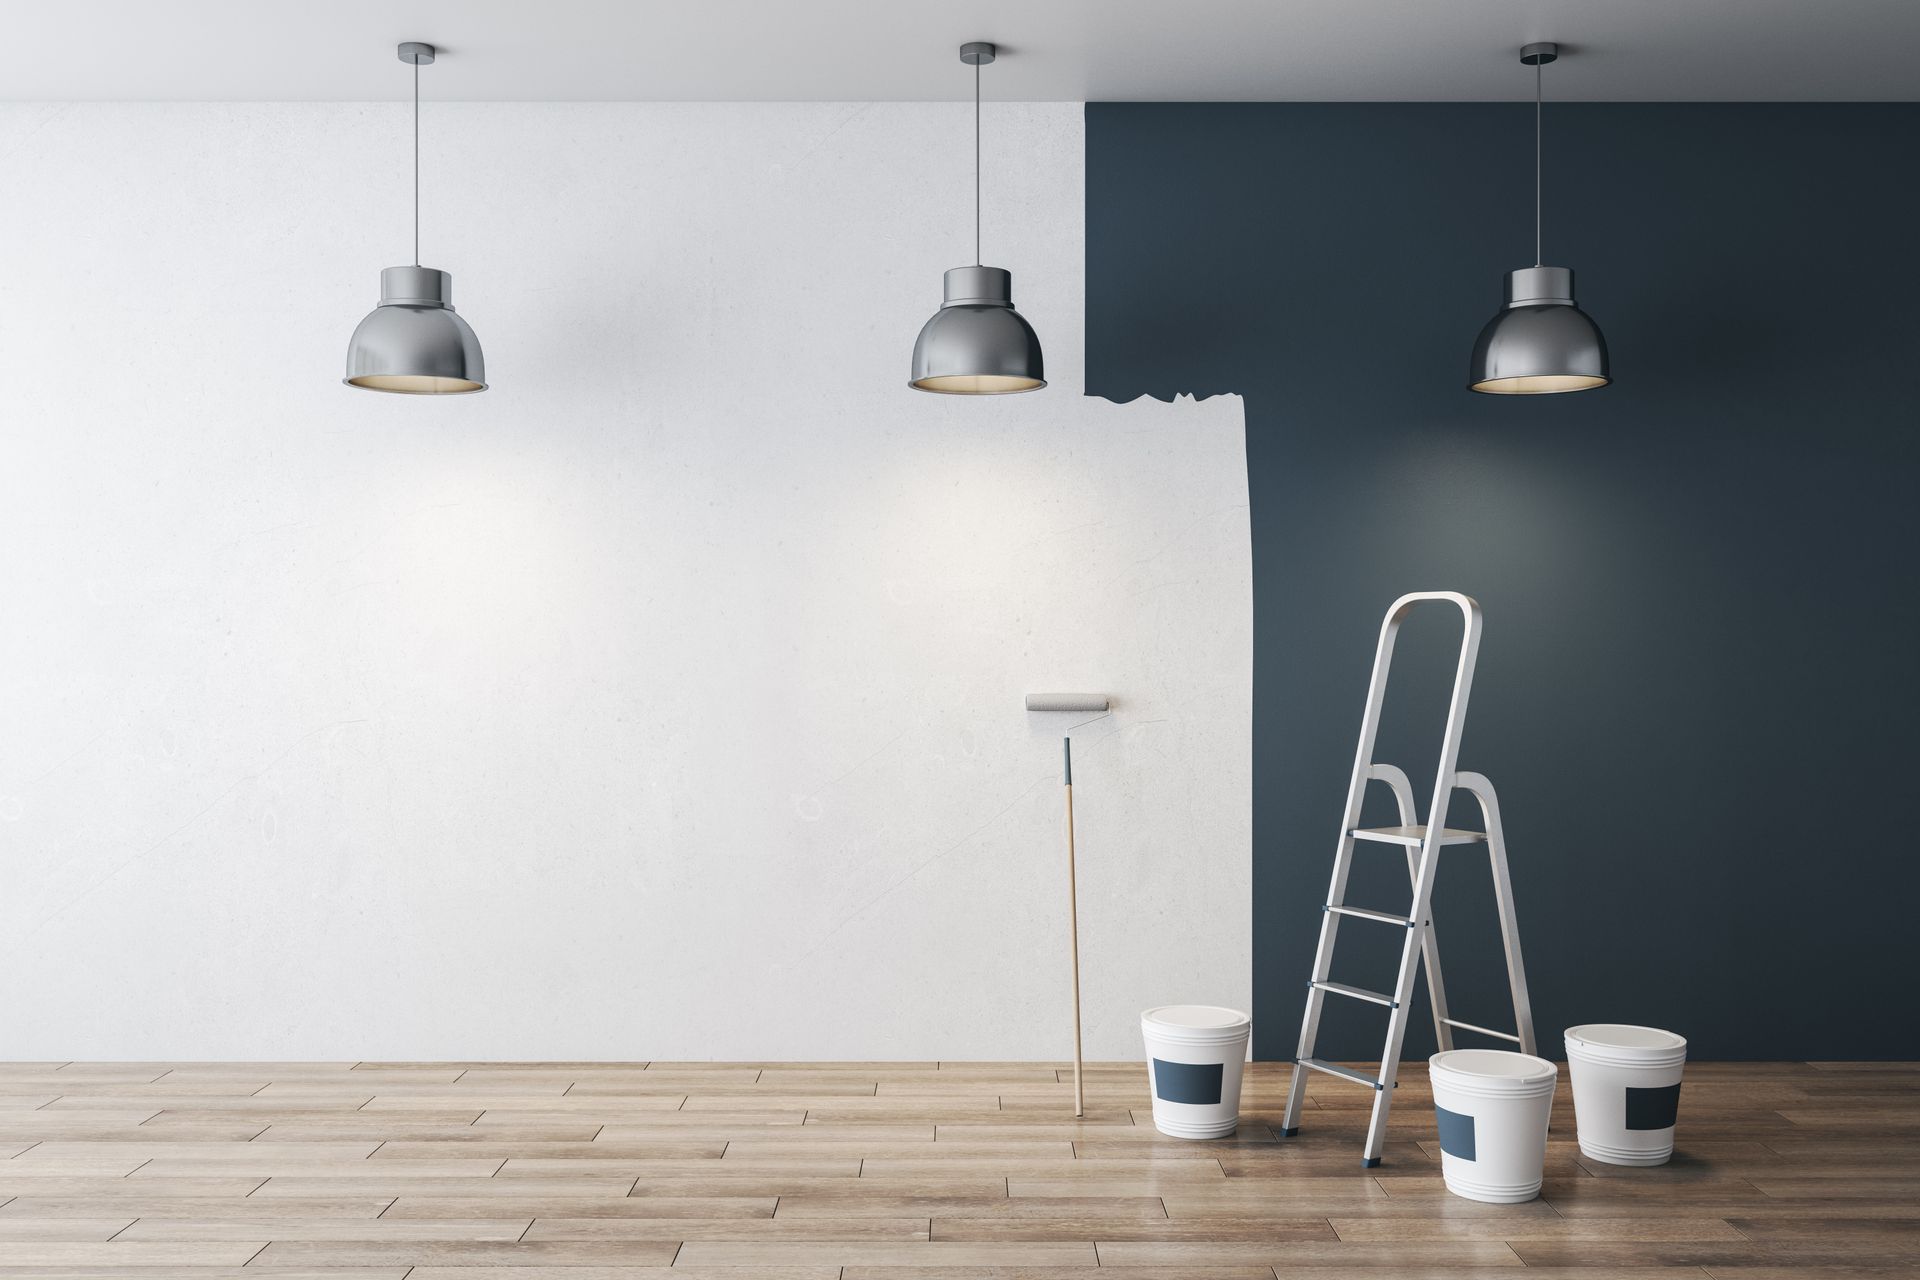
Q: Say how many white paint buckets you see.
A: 3